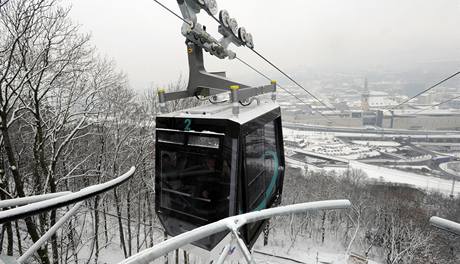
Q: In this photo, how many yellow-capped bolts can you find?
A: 3